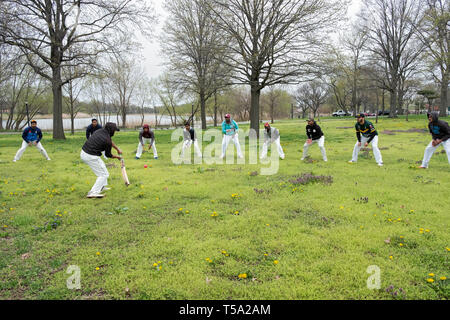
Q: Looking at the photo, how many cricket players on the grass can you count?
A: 10